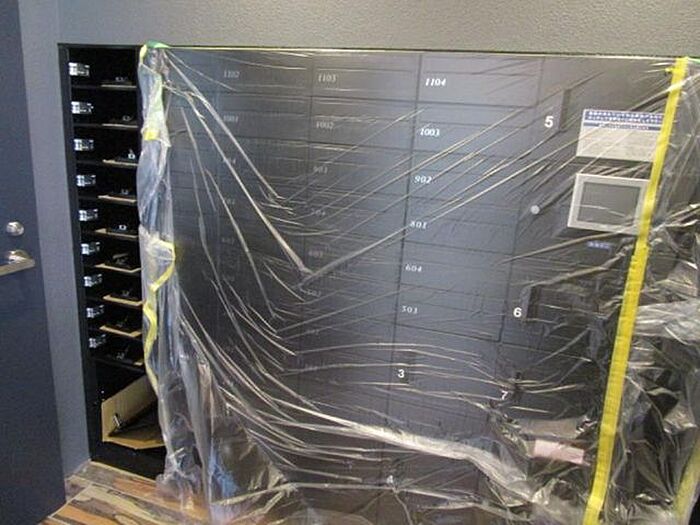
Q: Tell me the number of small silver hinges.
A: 9